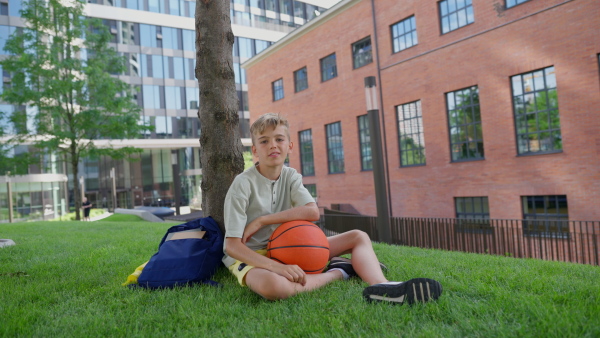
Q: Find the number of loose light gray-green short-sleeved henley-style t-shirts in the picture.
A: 1